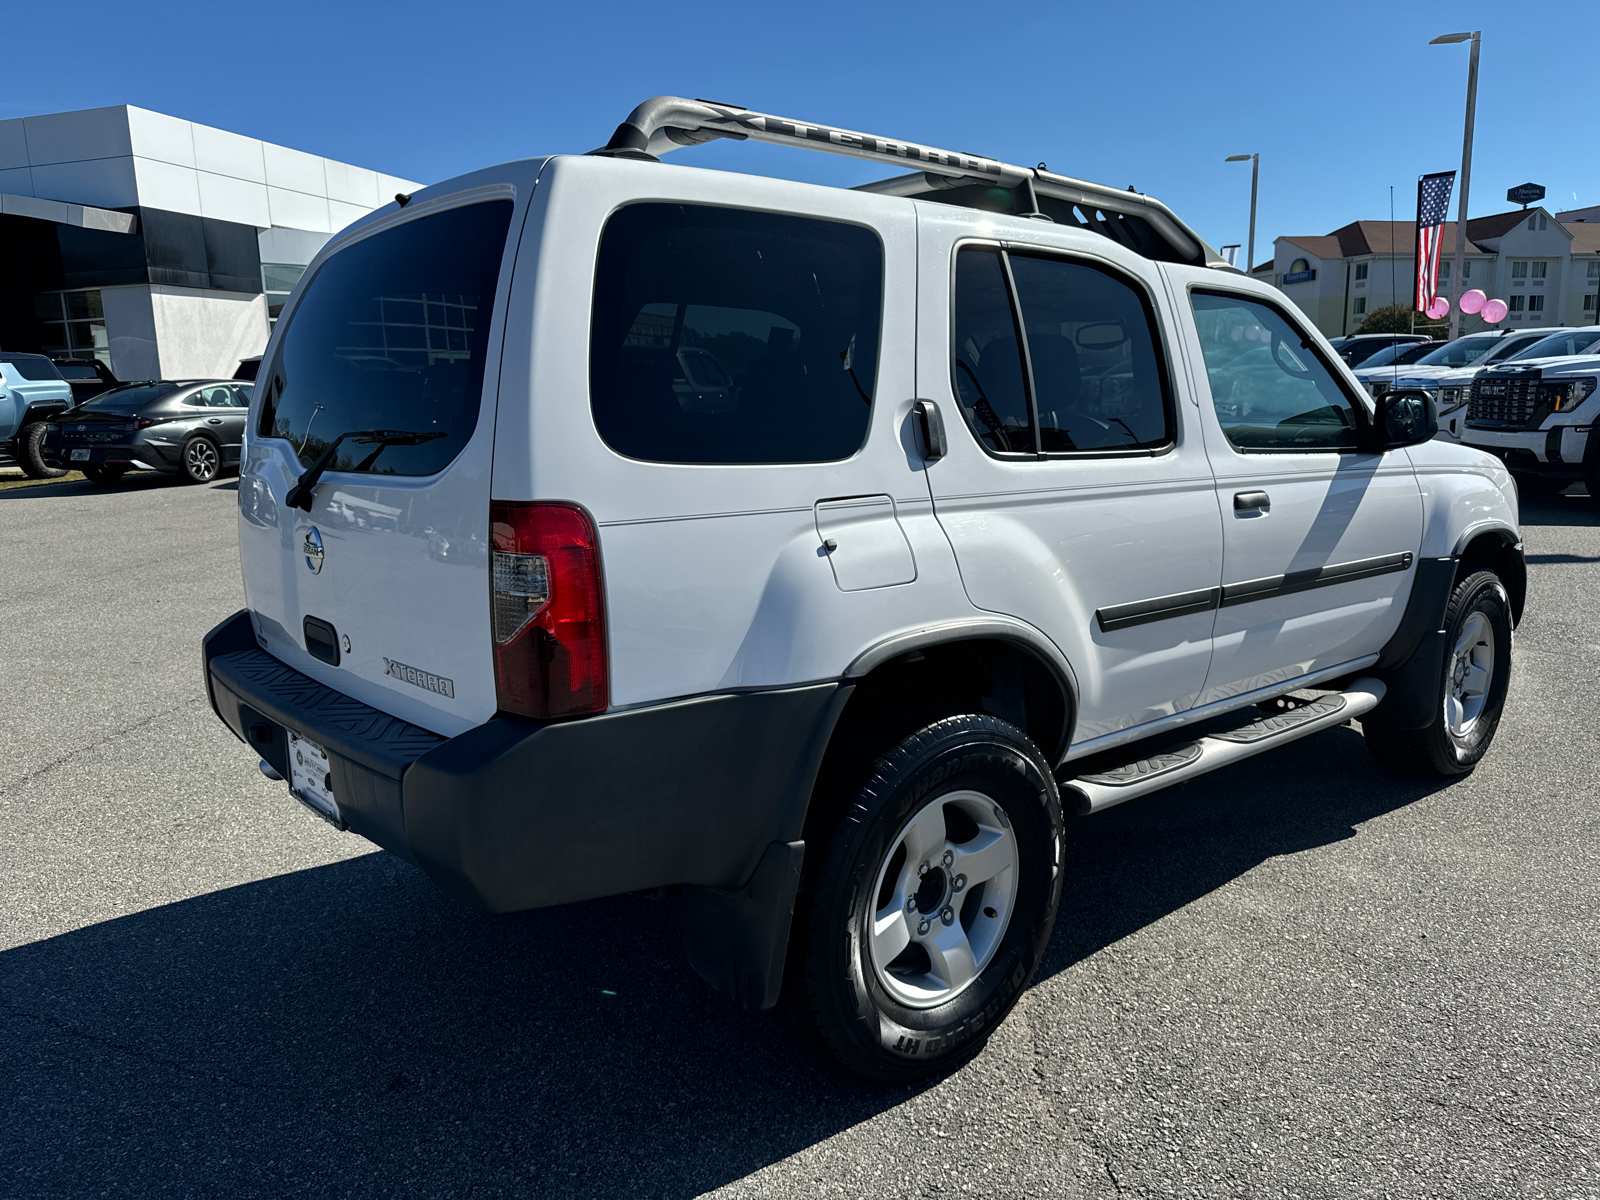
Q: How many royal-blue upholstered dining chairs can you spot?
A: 0